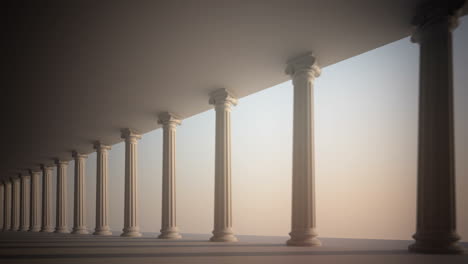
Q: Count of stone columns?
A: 14